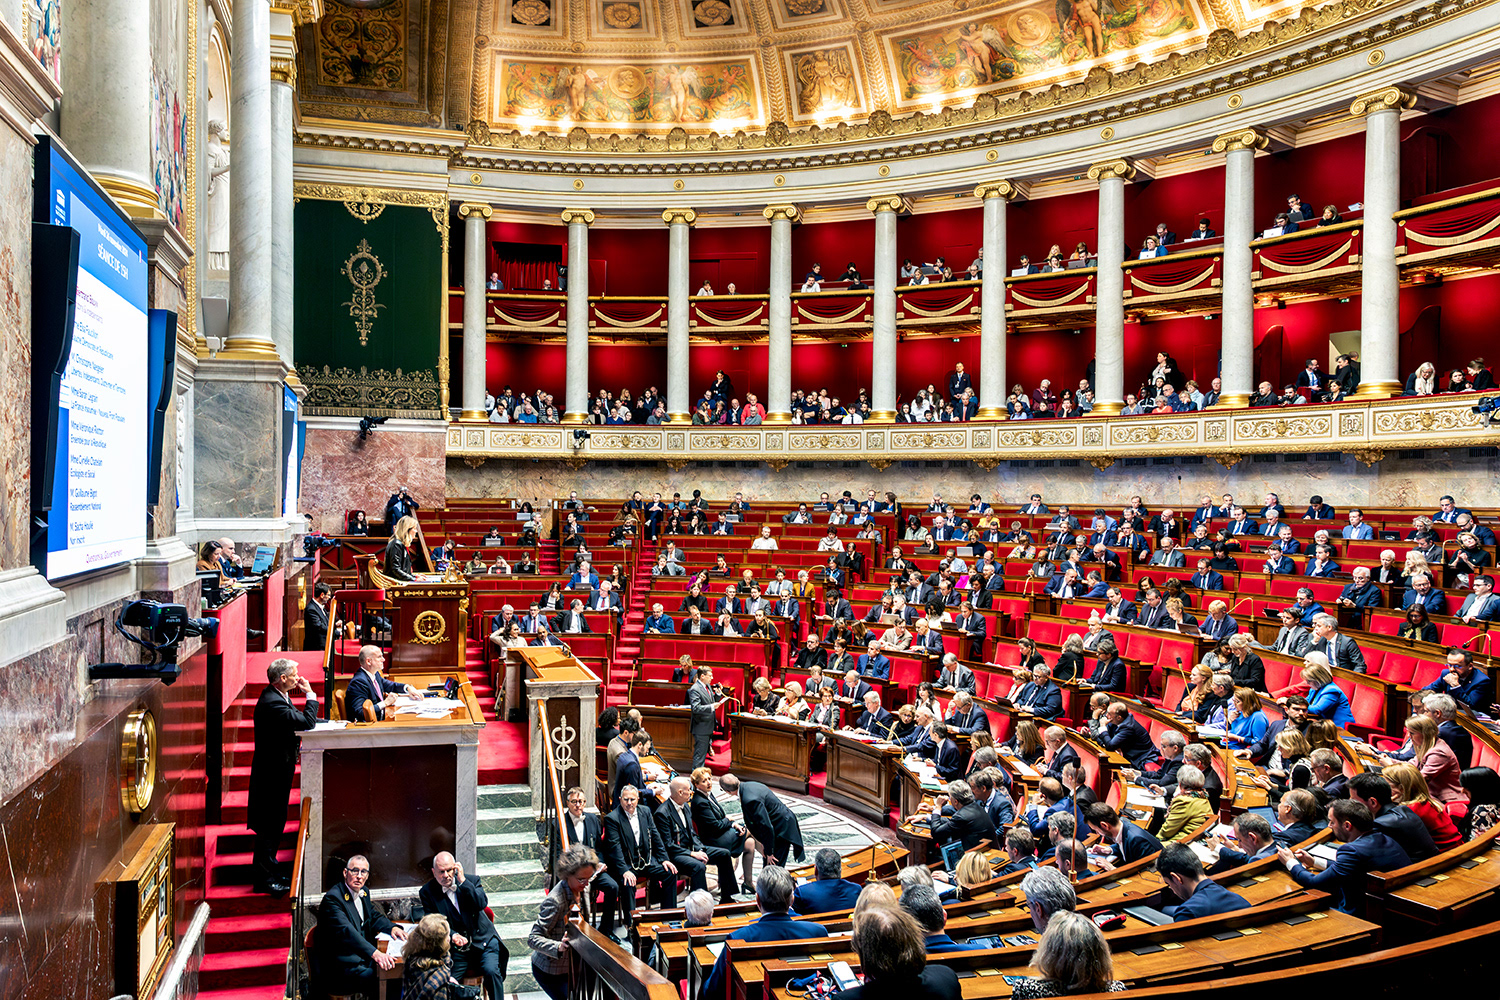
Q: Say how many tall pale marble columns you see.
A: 12